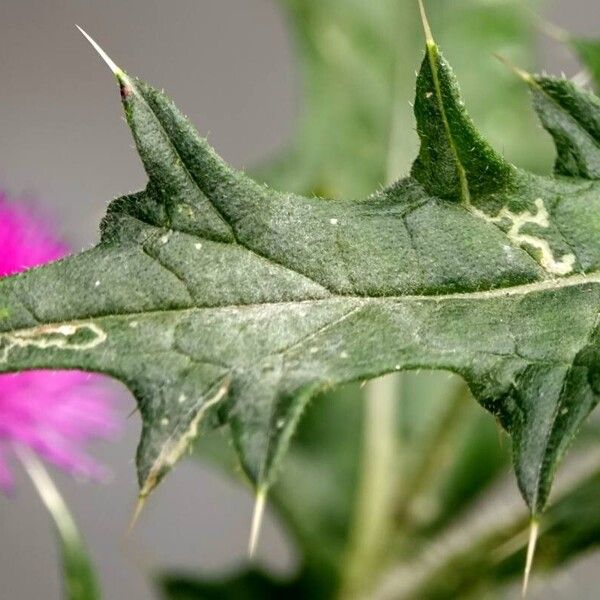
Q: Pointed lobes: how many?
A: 6